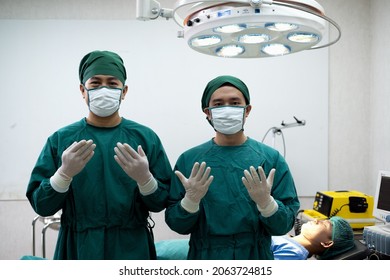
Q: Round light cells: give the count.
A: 7